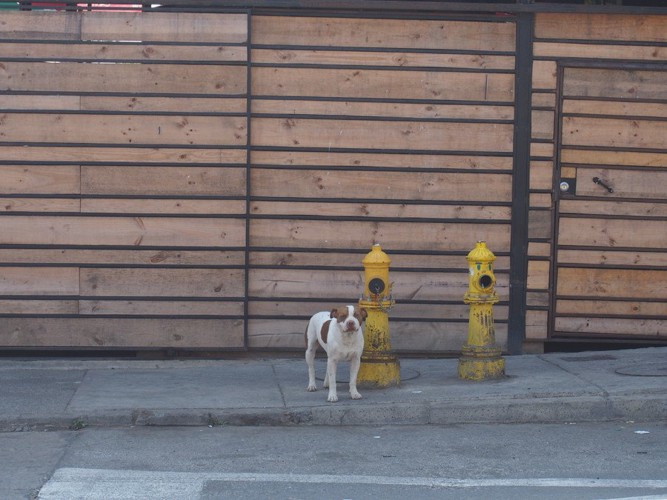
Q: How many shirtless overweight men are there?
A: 0